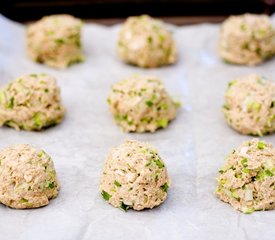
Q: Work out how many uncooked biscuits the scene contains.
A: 9